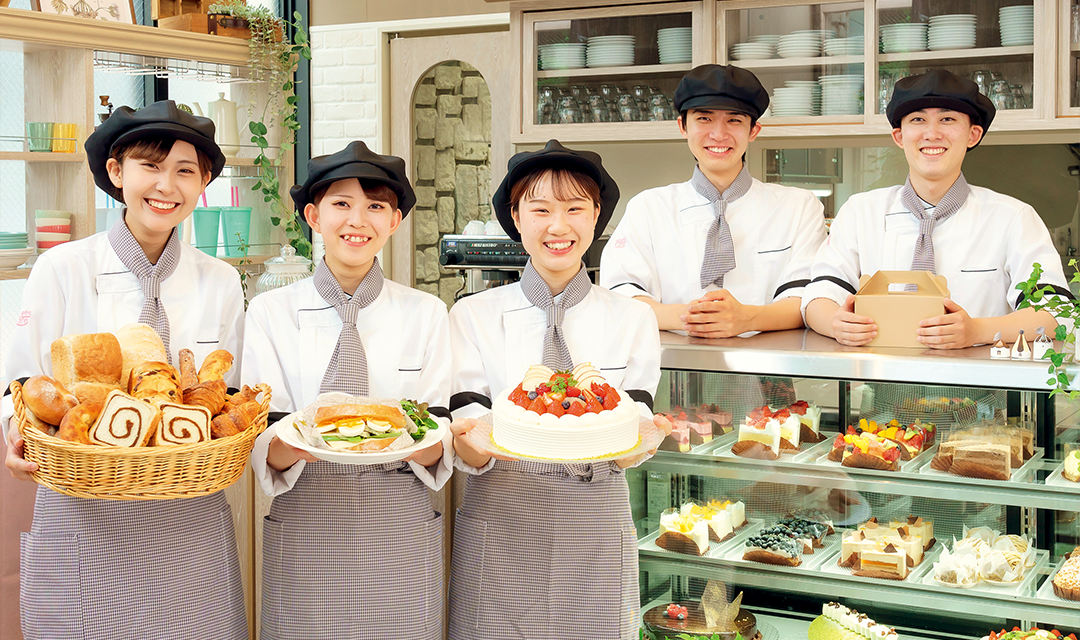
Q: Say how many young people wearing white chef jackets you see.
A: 5